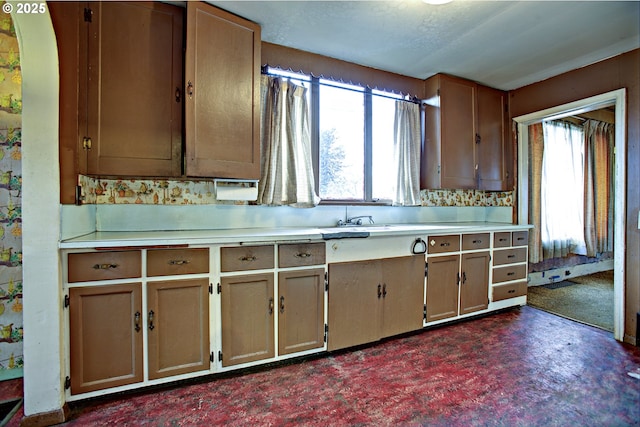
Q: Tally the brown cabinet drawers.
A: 11